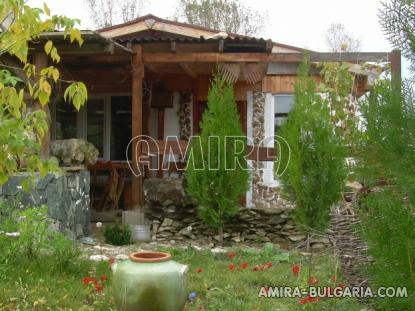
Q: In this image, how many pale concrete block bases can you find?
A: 1